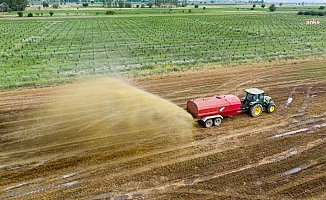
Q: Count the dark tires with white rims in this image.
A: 2